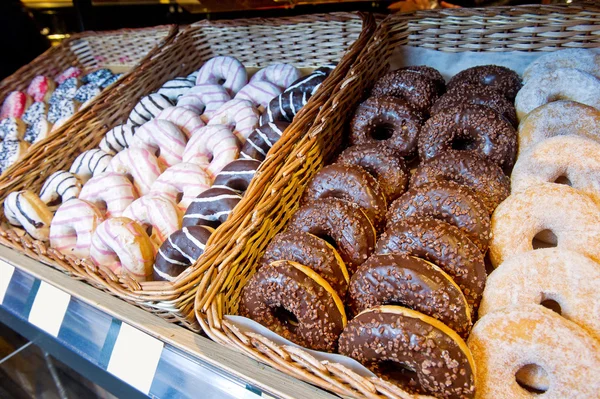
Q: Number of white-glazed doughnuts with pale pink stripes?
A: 14